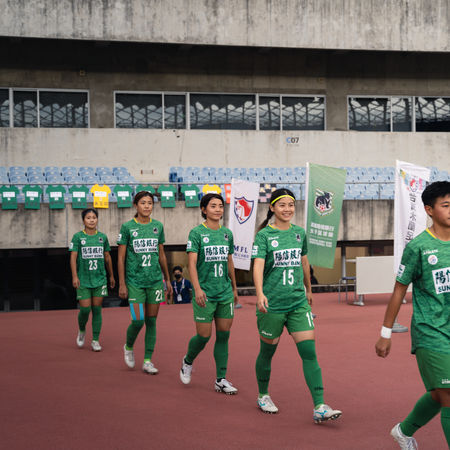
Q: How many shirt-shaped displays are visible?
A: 10